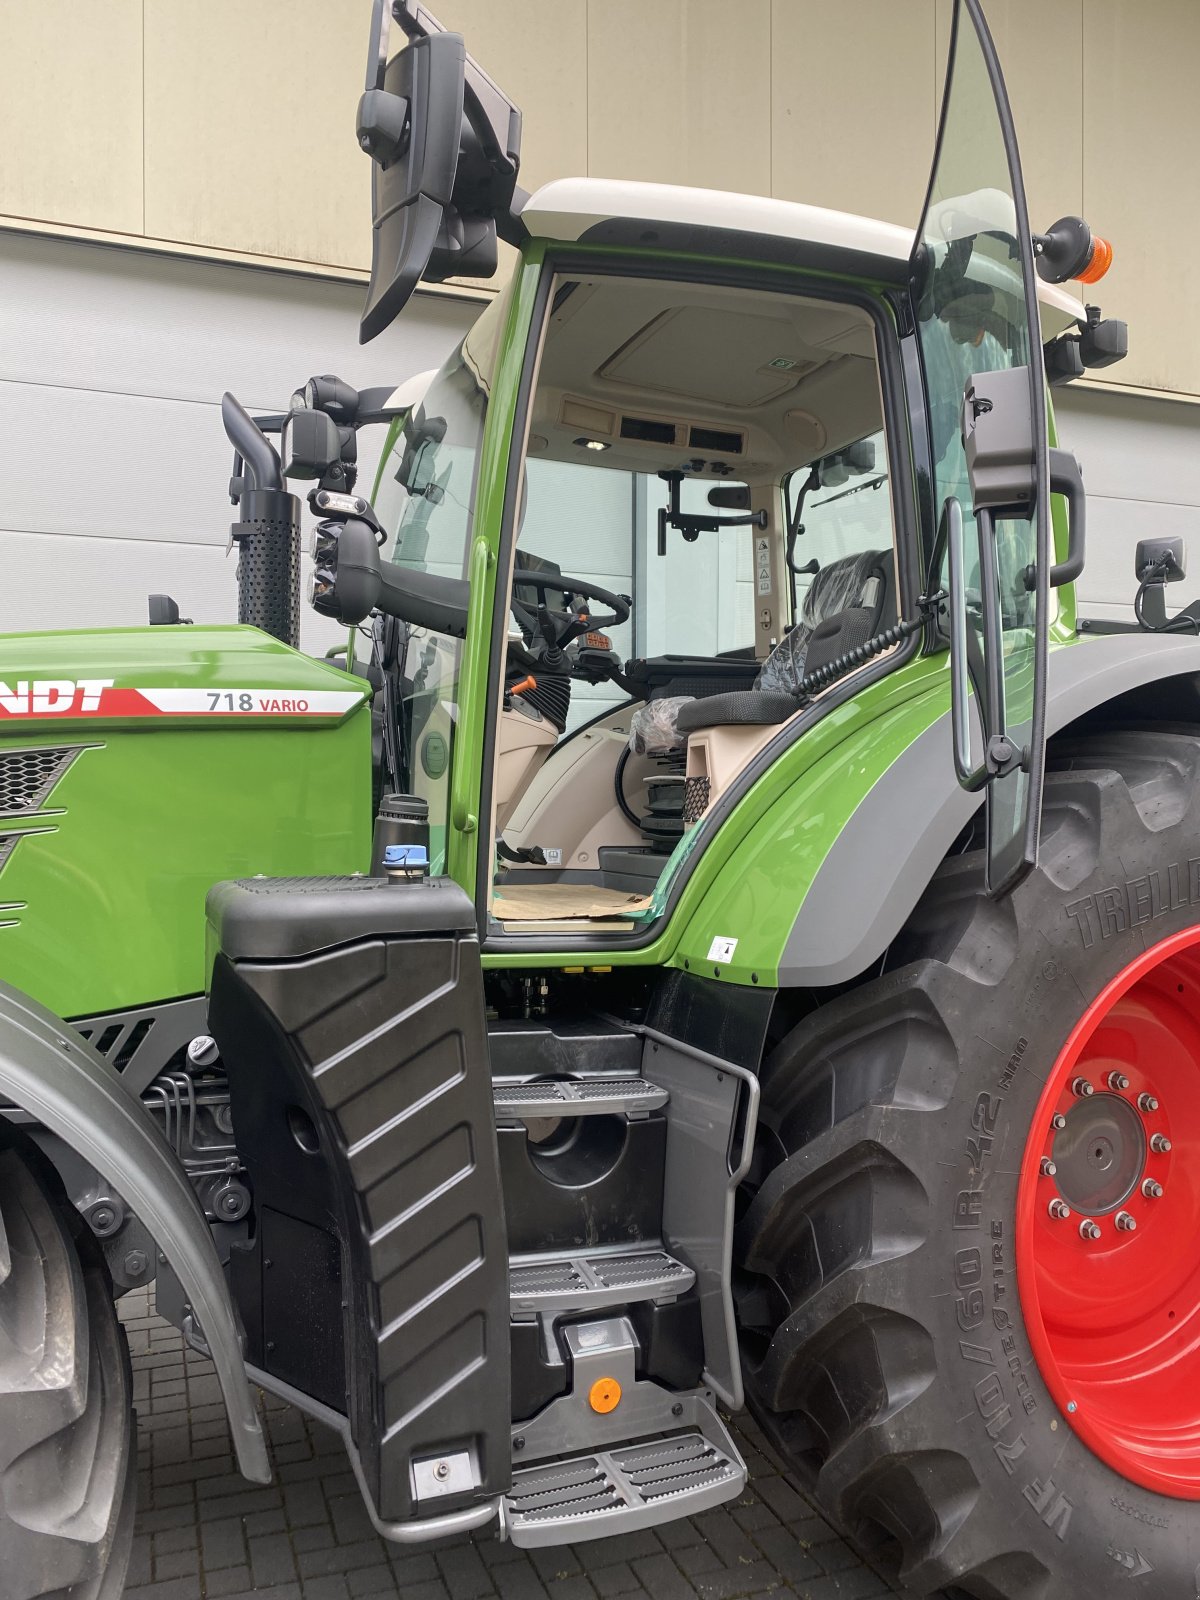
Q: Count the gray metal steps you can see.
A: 3